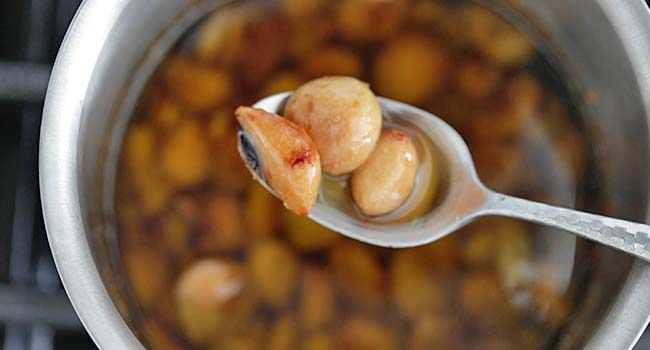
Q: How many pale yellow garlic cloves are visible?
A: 3